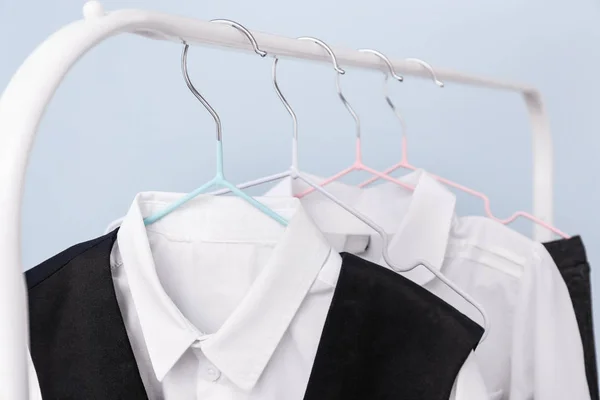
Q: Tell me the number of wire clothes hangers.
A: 4